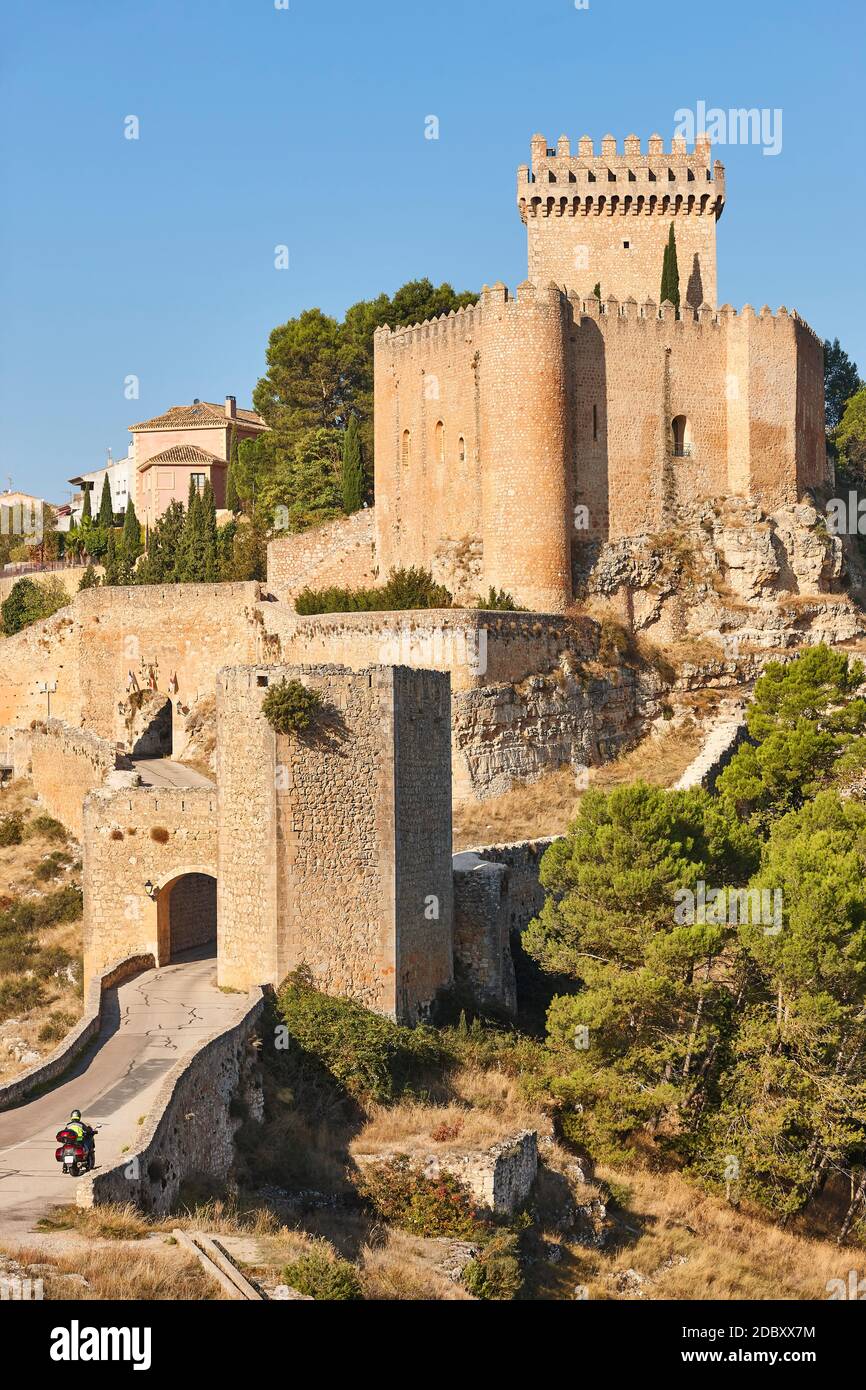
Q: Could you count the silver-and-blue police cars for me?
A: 0